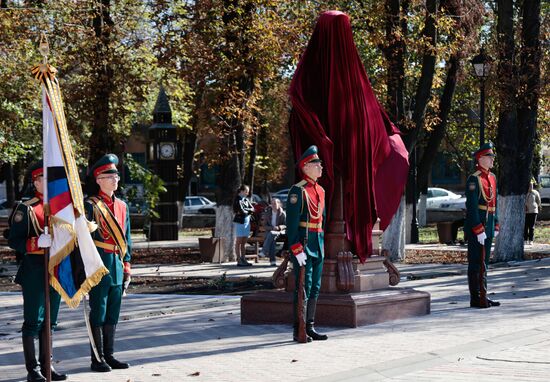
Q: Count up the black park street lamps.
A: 1